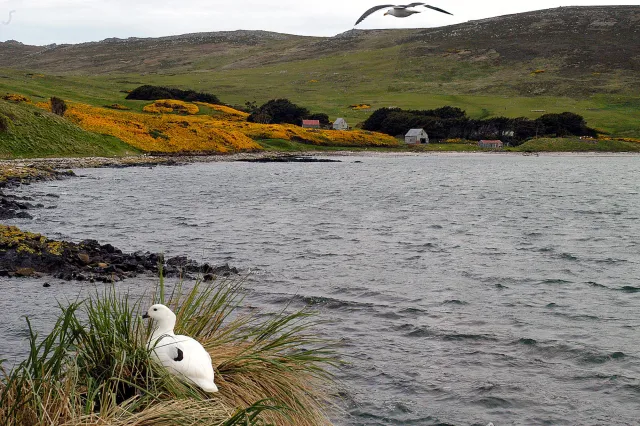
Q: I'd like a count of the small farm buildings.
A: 4